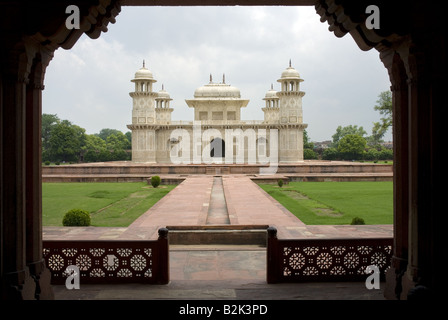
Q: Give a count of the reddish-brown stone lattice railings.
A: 2